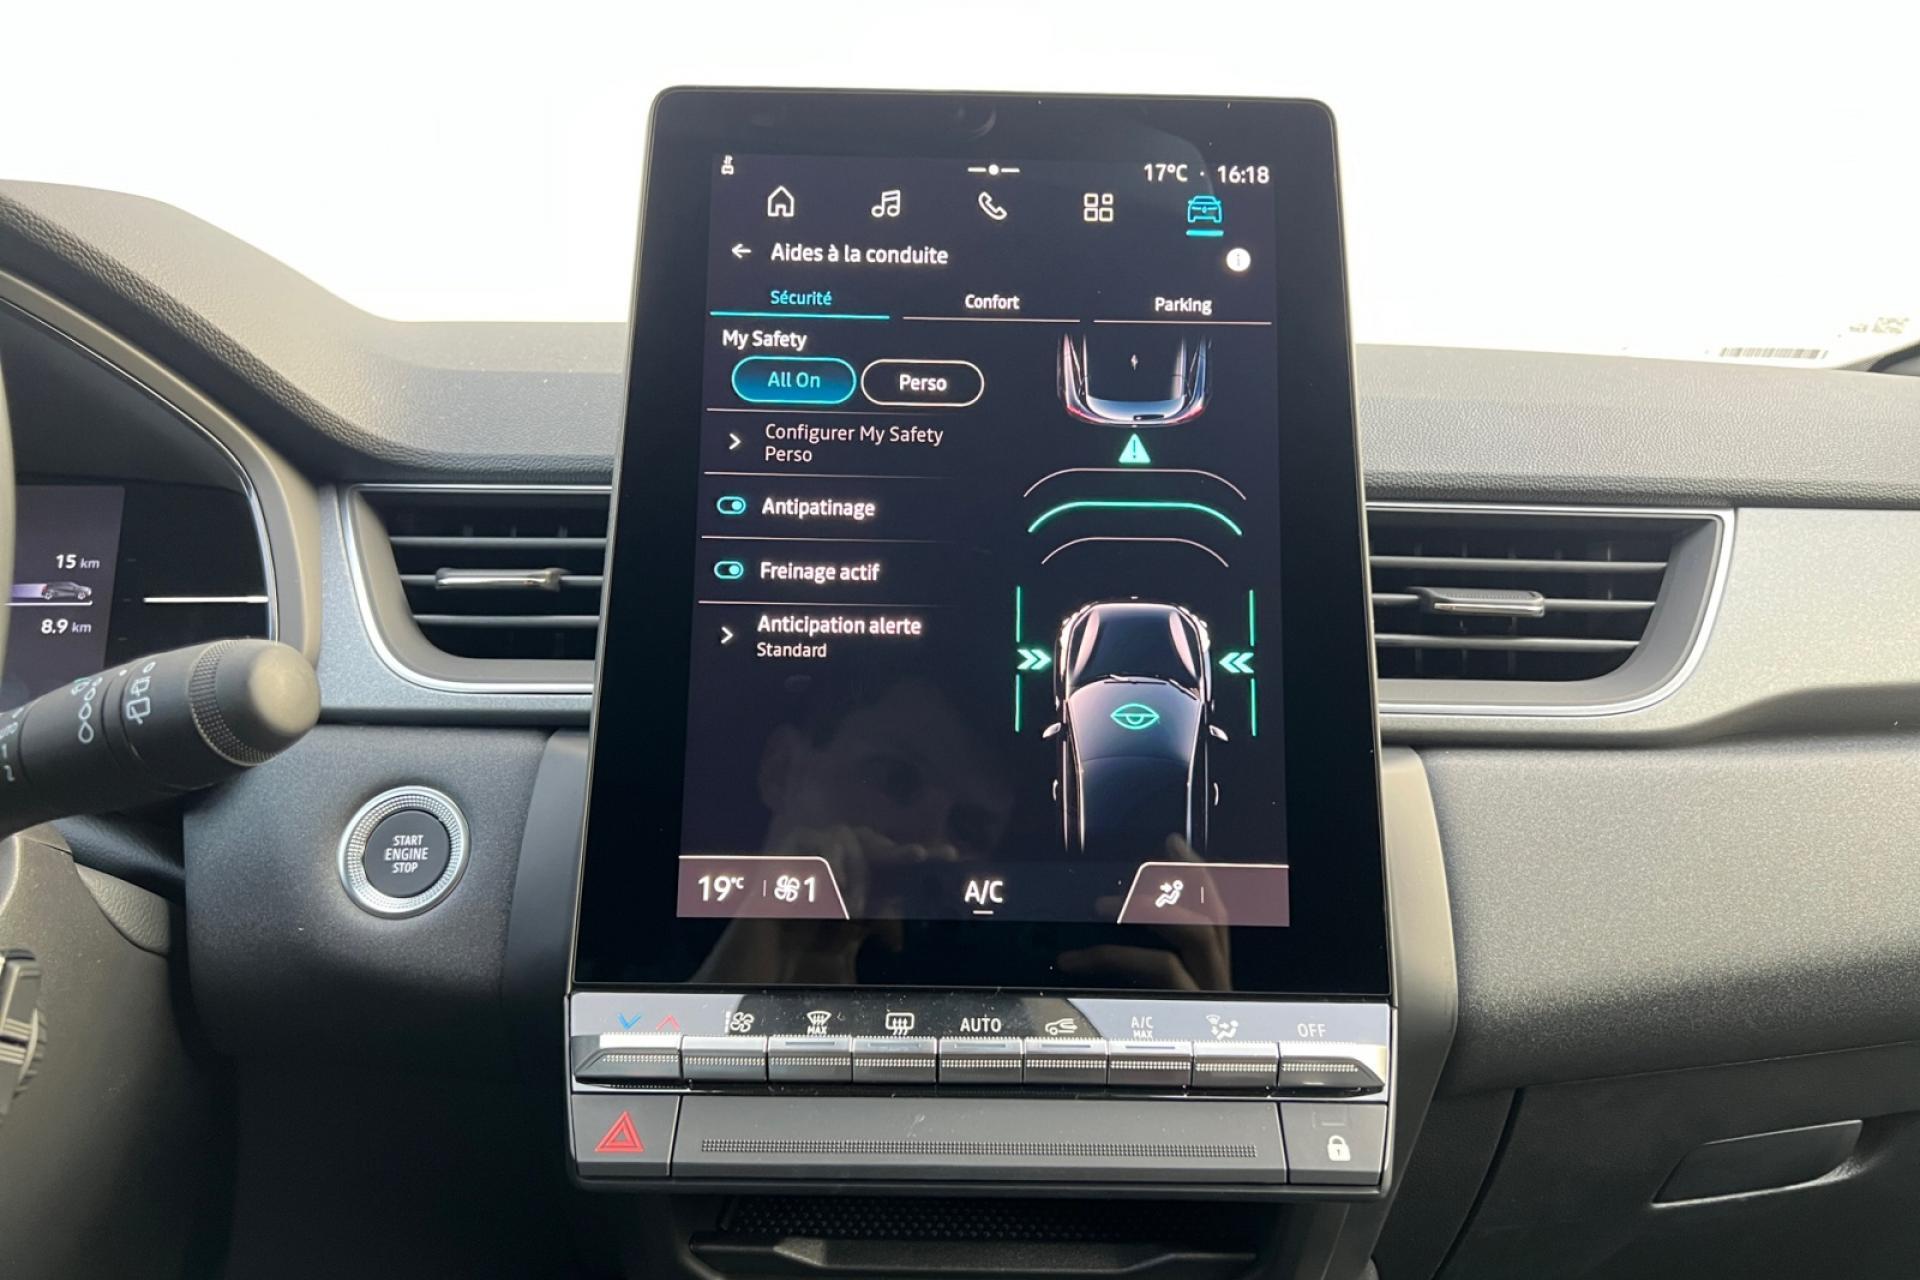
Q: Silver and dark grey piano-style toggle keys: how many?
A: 9